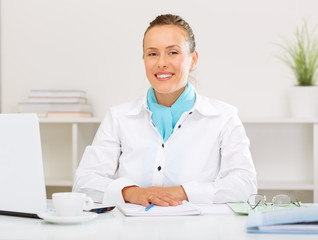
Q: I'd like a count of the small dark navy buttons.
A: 4